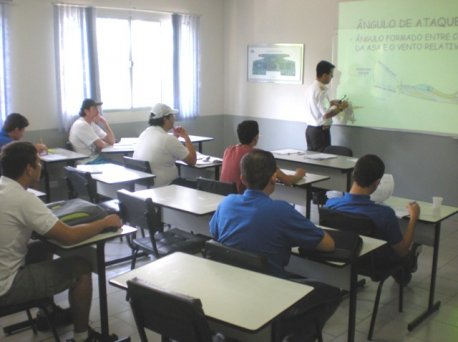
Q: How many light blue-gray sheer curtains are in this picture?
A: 3